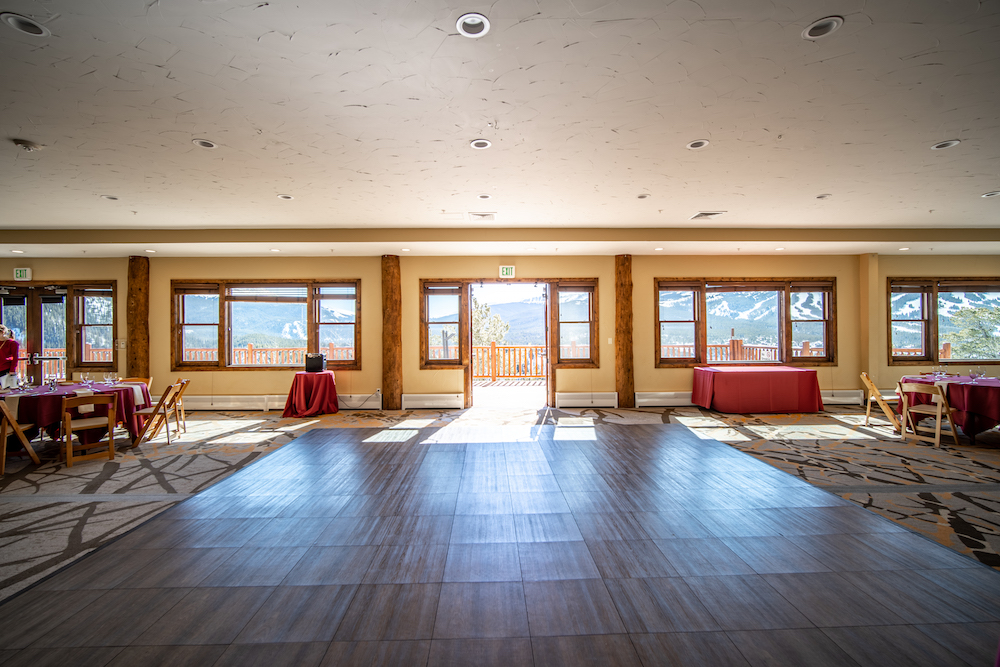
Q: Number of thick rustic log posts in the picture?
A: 3